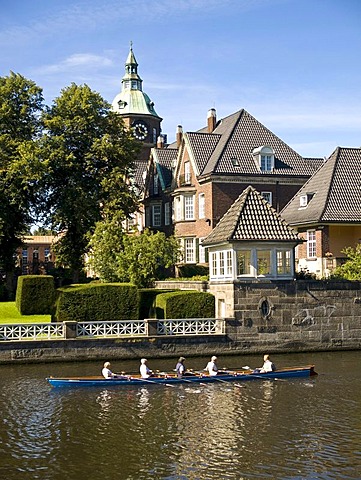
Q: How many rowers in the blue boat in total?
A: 5